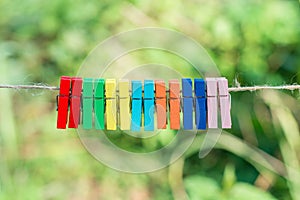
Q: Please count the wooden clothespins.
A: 14